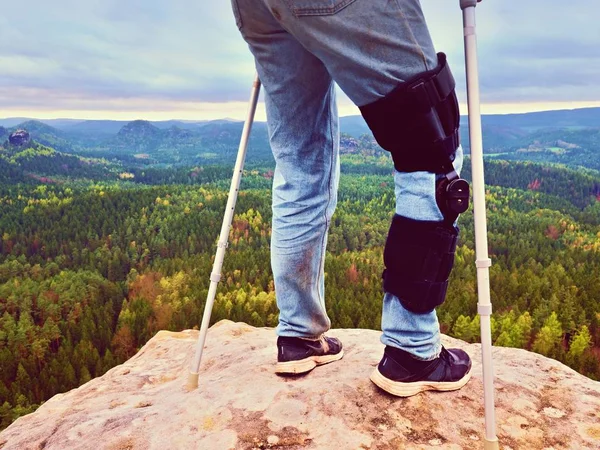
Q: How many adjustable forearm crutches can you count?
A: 2